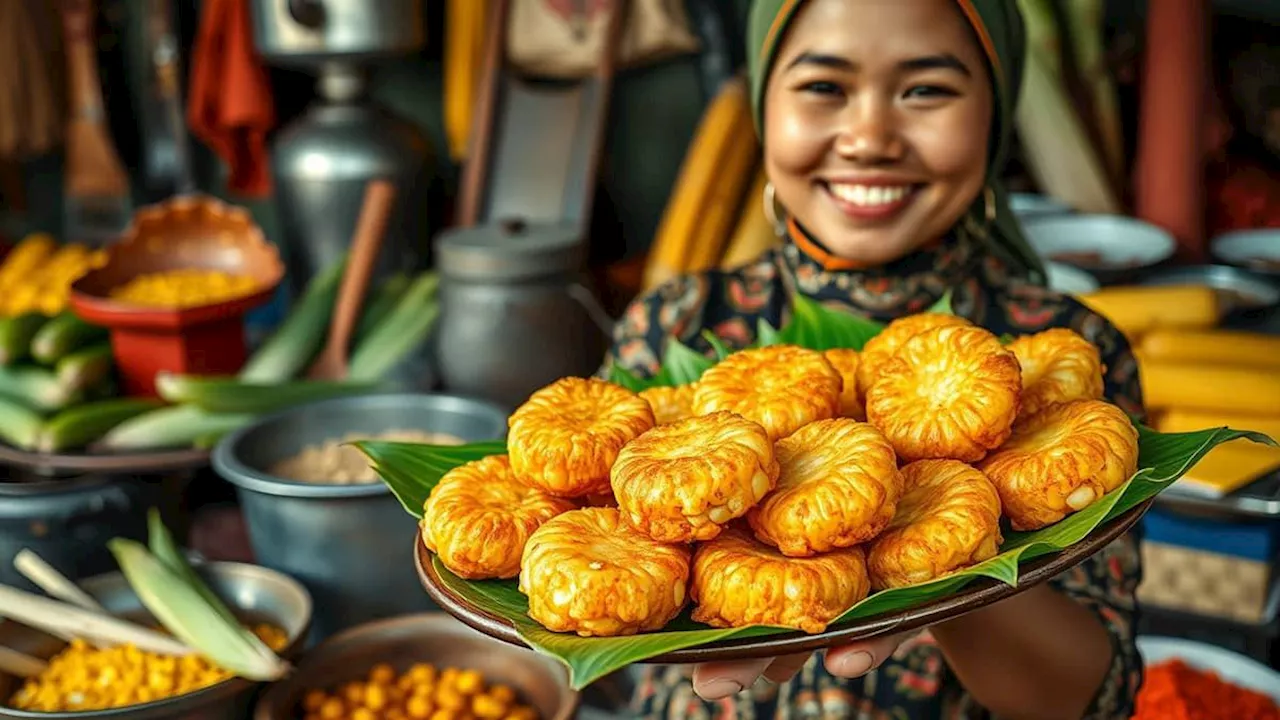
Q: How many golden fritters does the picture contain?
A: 14